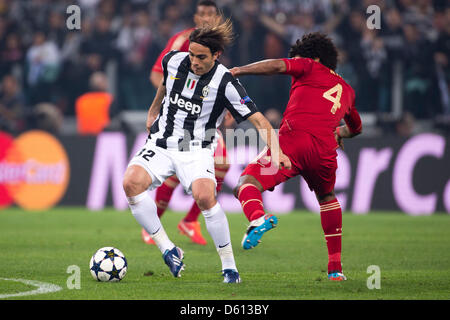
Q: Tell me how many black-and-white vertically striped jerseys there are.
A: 1